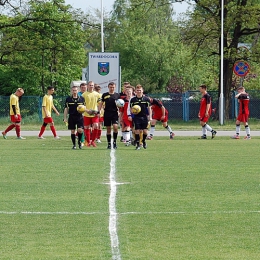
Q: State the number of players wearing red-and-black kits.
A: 5